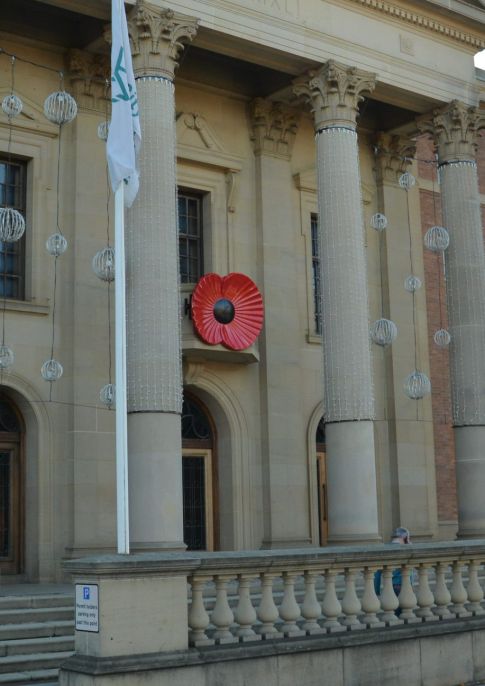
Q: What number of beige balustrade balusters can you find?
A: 15